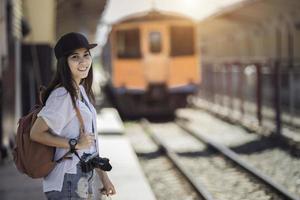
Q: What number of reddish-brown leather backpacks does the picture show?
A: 1